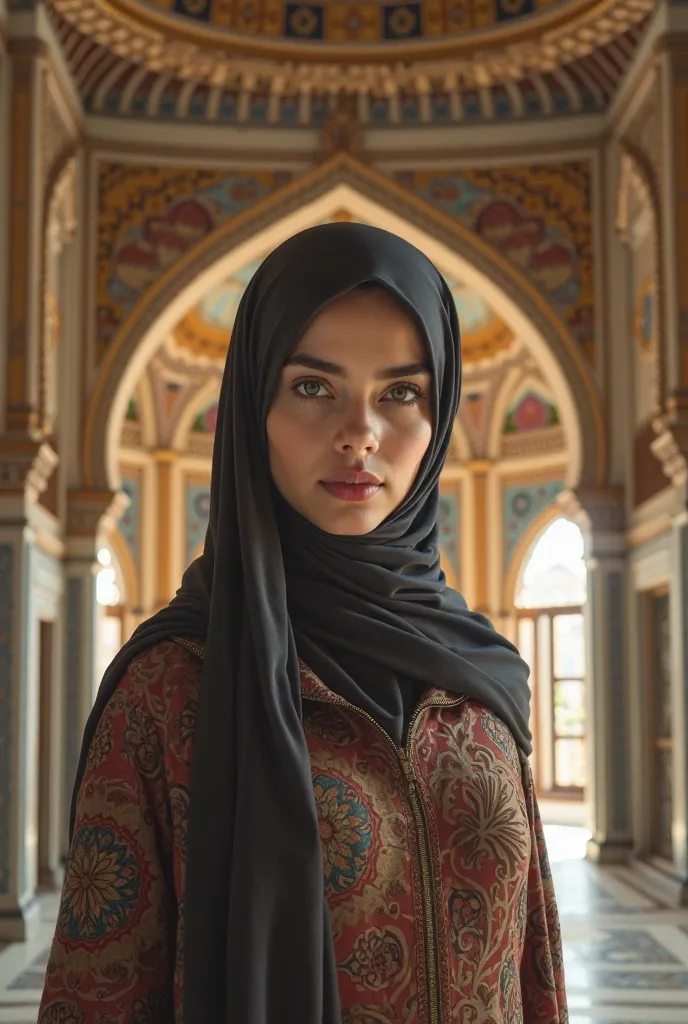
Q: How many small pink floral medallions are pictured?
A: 2